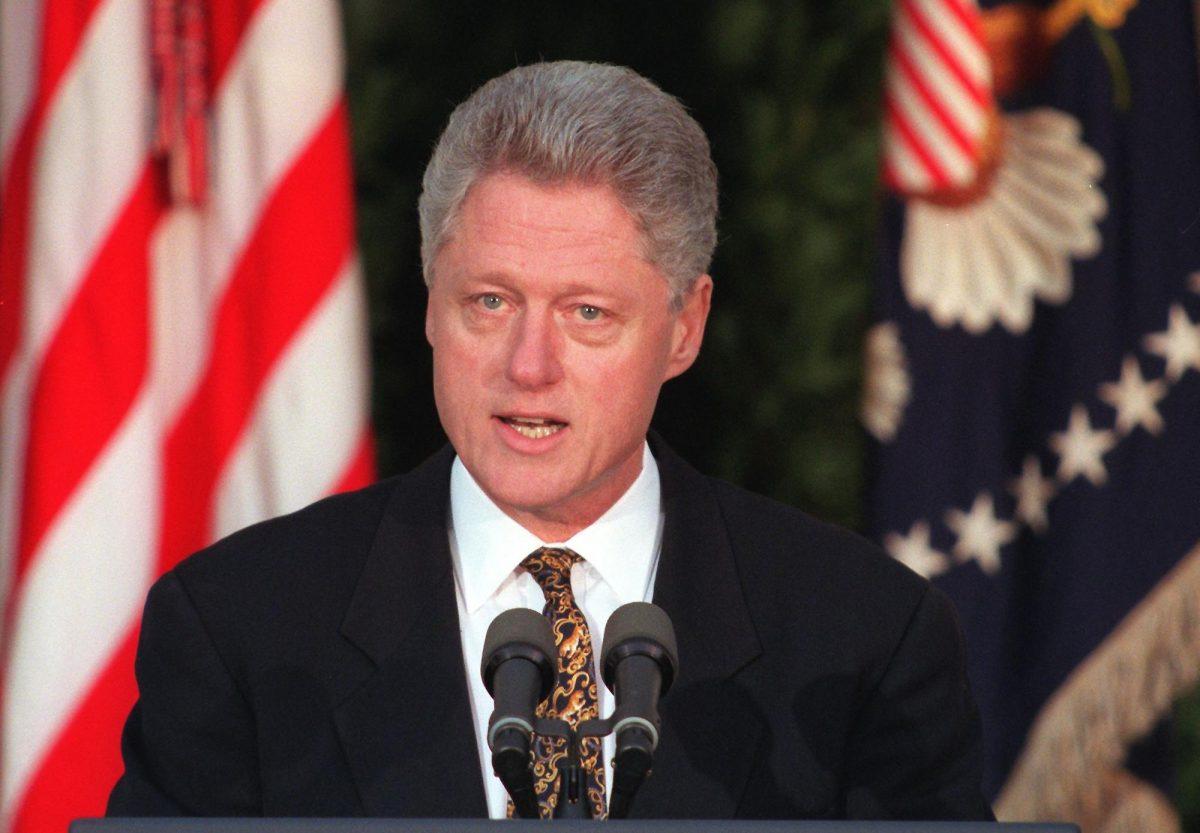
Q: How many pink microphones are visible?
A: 0